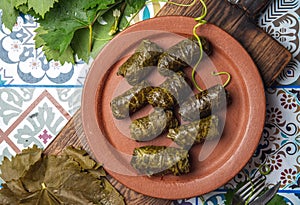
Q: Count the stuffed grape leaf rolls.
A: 8